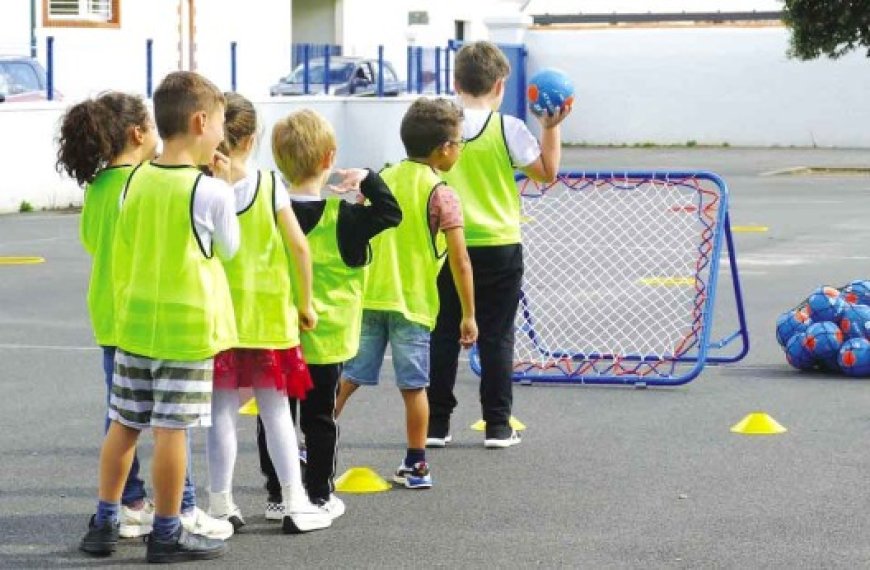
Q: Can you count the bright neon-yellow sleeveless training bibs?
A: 6